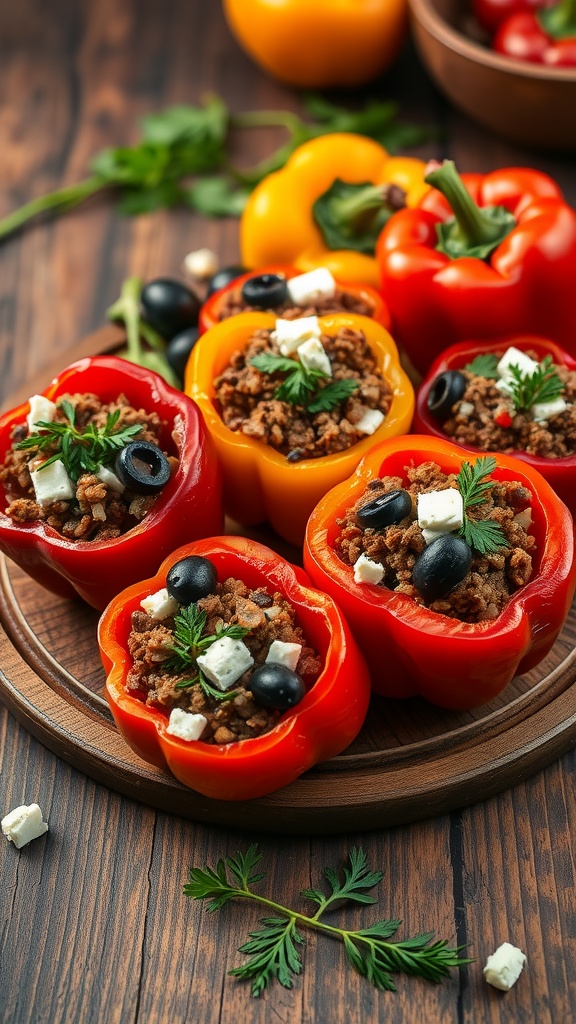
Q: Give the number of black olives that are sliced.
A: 4